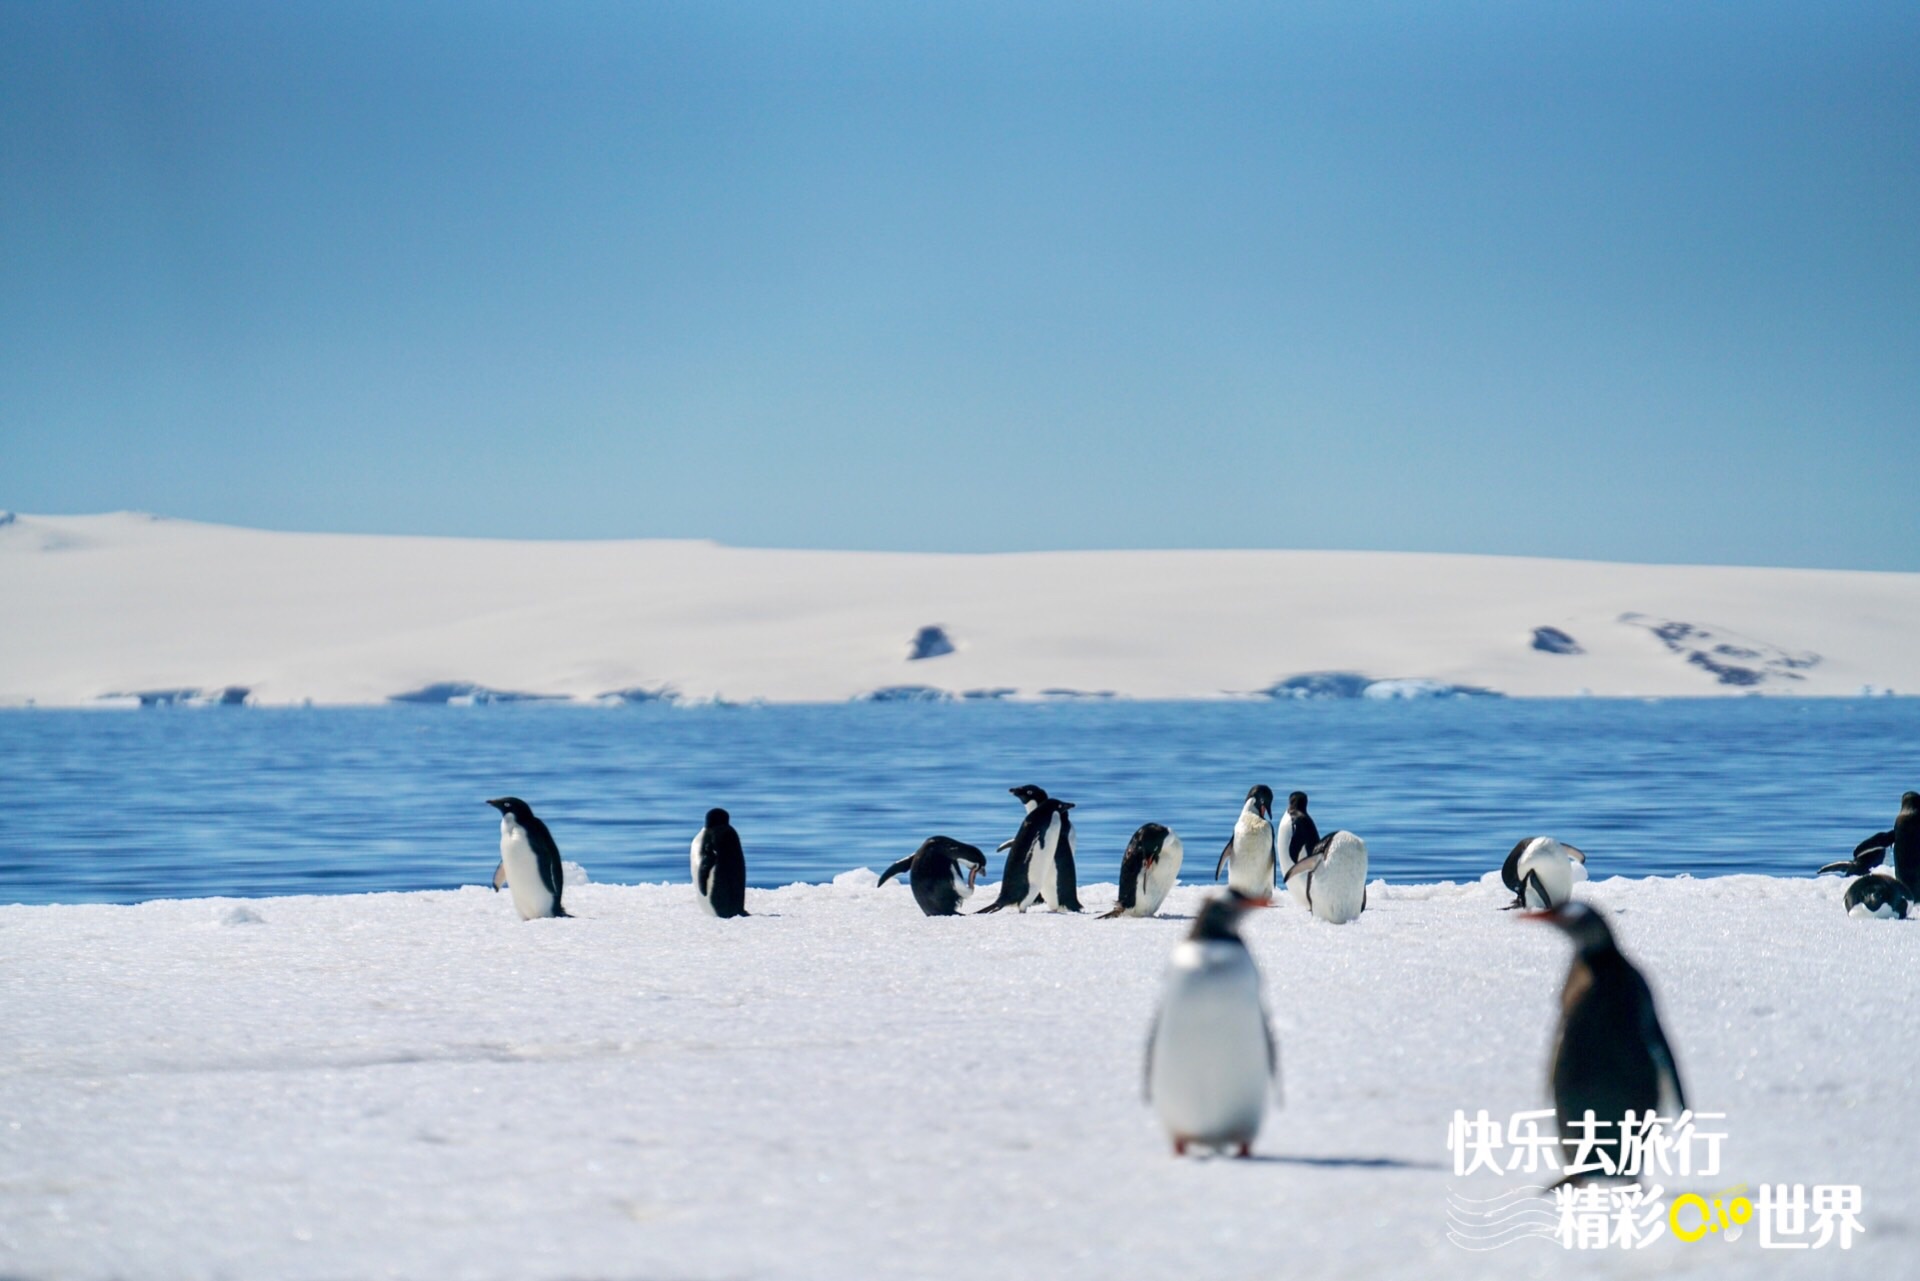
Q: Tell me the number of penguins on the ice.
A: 15